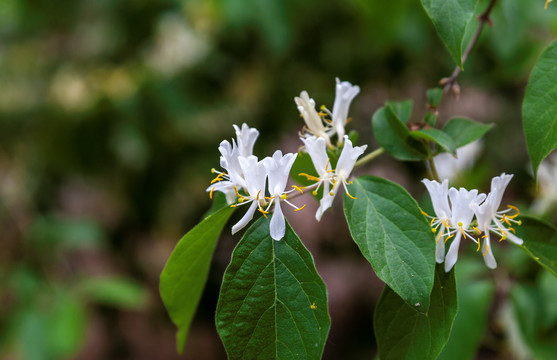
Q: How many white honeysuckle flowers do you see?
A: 12